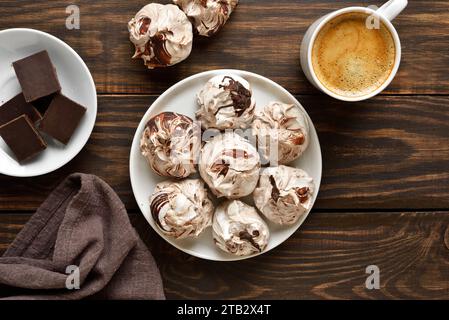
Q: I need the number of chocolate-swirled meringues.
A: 9